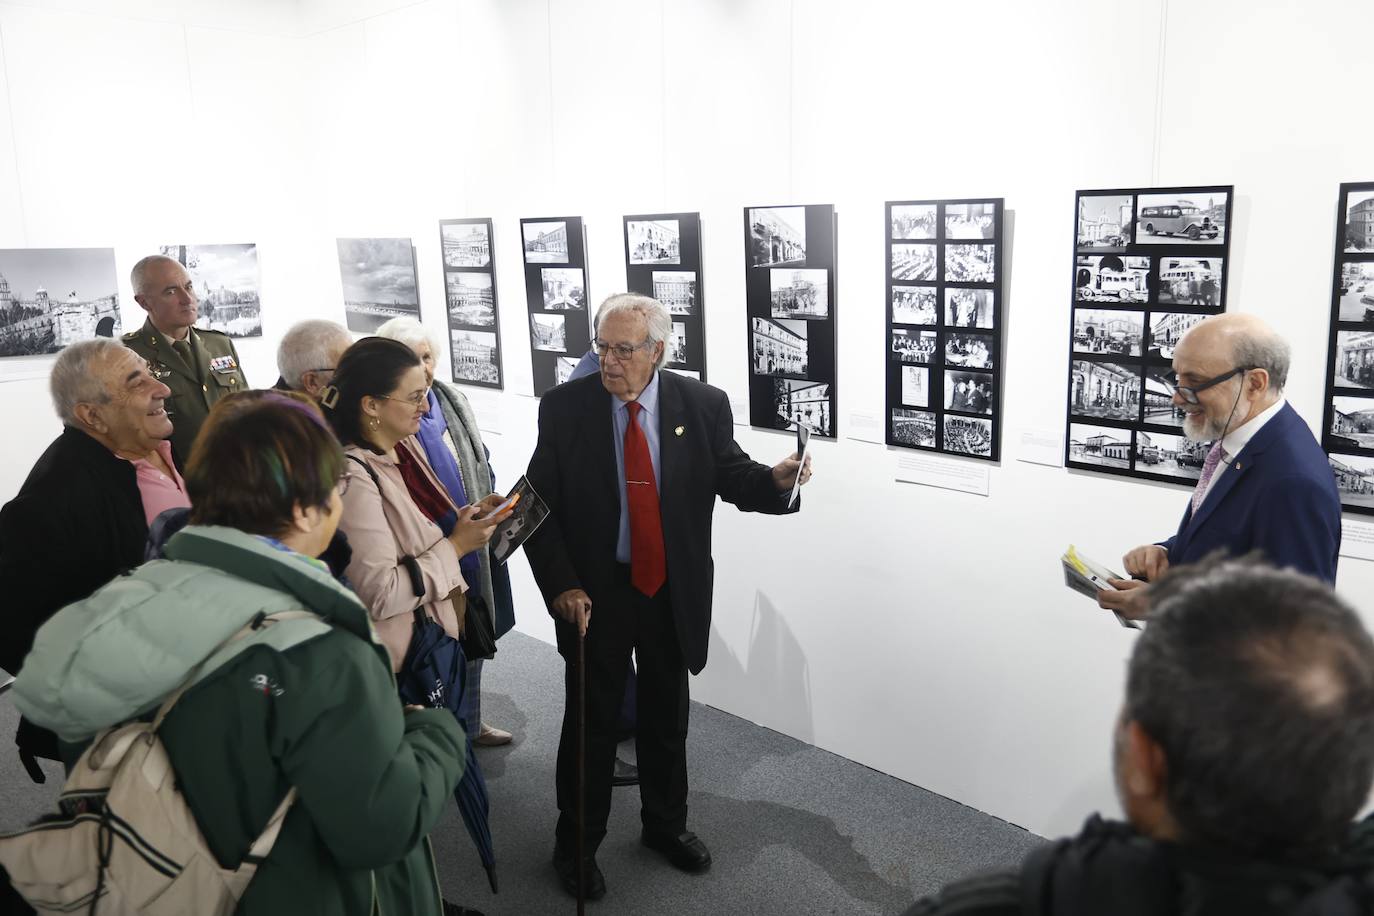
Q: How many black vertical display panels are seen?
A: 7